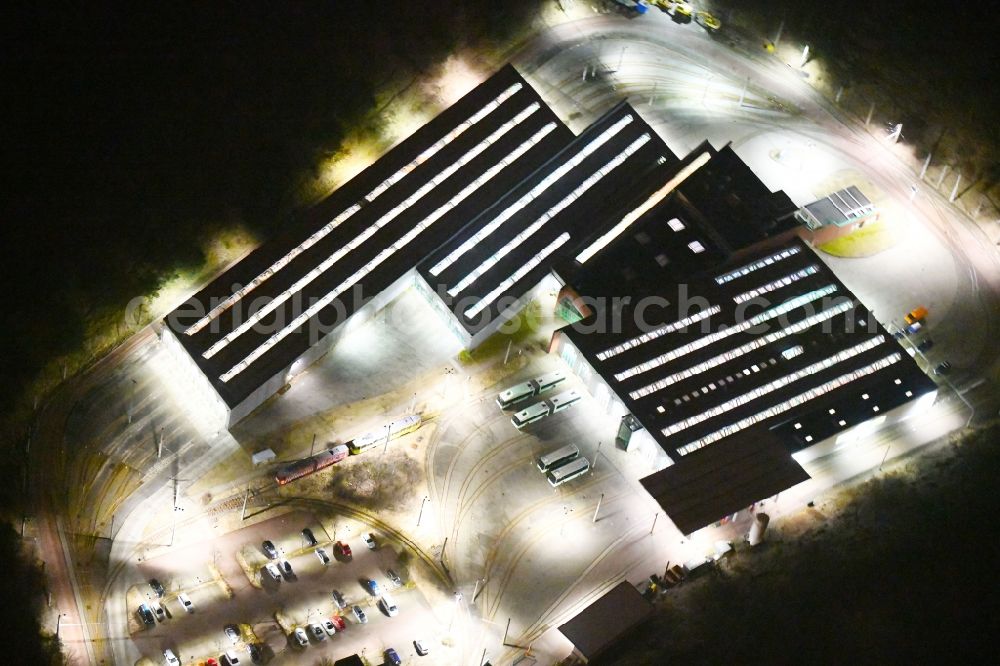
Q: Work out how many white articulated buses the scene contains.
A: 2